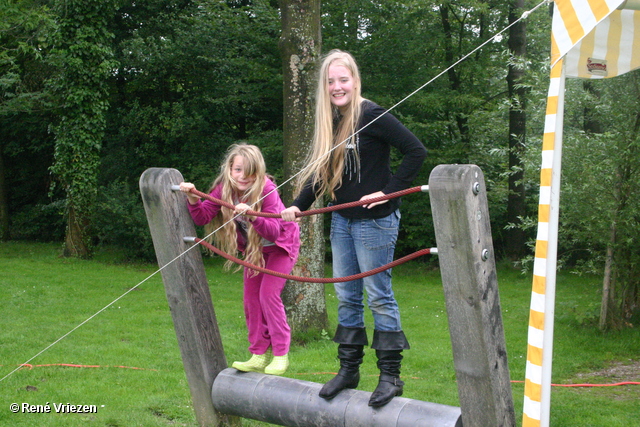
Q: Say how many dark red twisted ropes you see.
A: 2